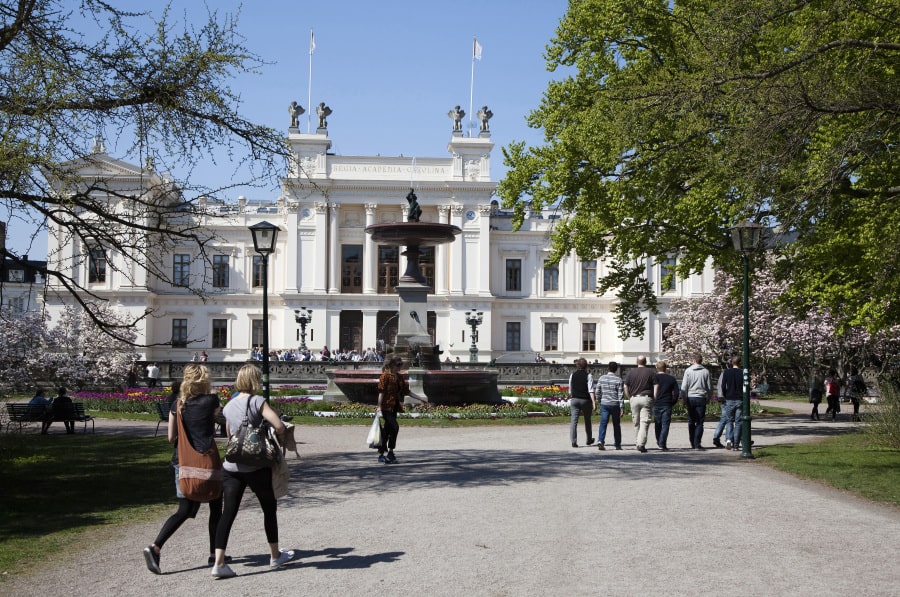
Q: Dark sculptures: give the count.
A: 5